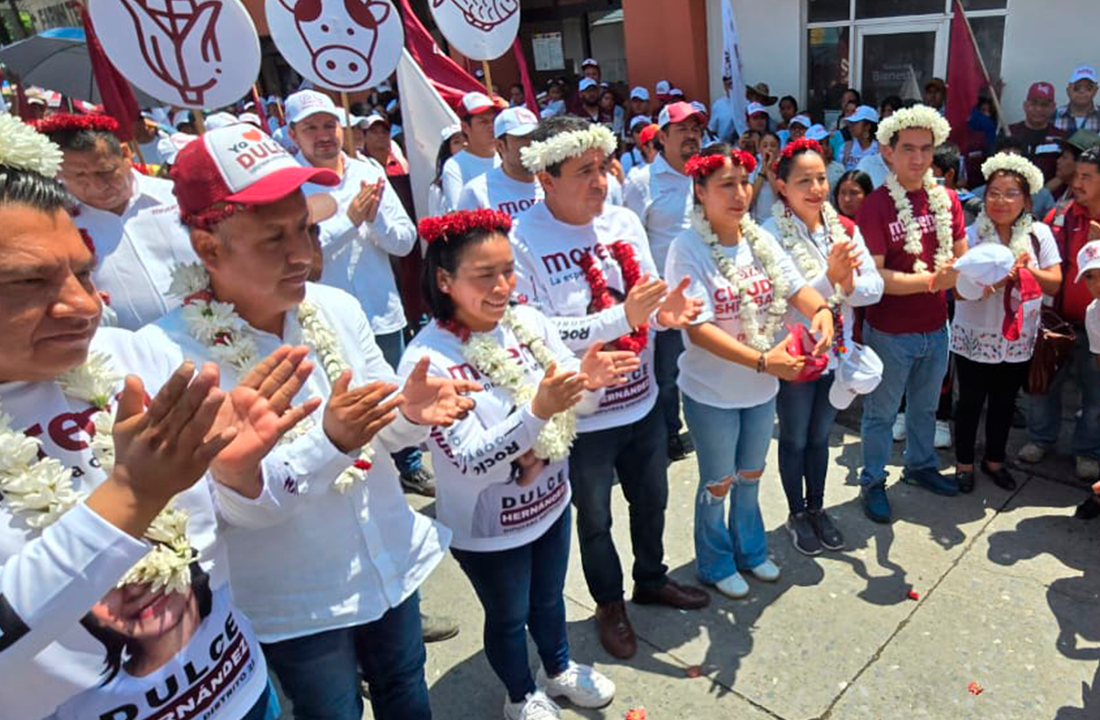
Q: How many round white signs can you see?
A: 3